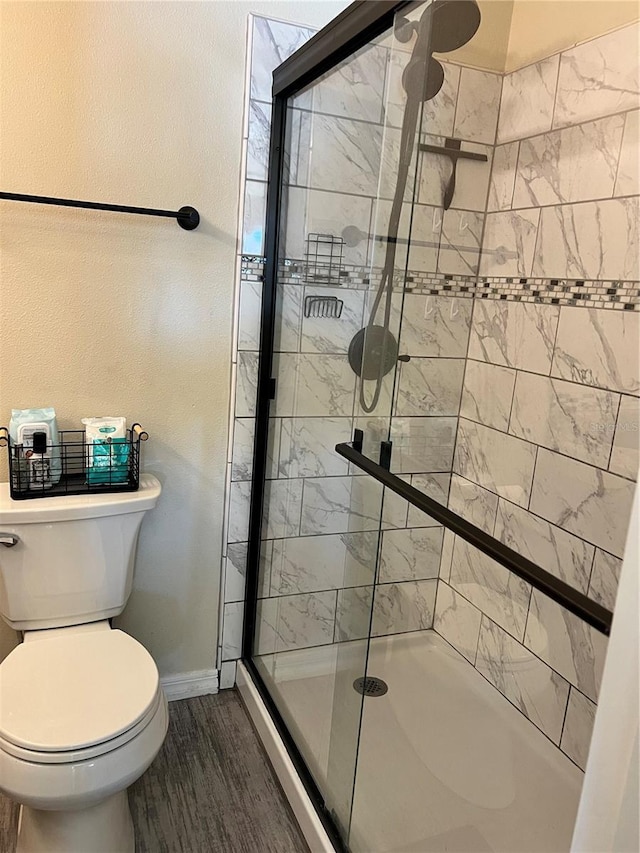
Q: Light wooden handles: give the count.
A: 2